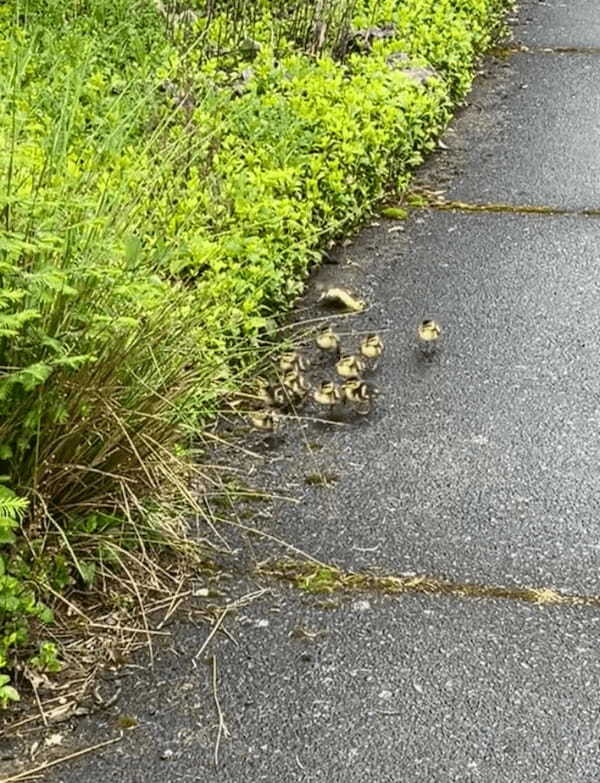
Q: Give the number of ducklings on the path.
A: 10